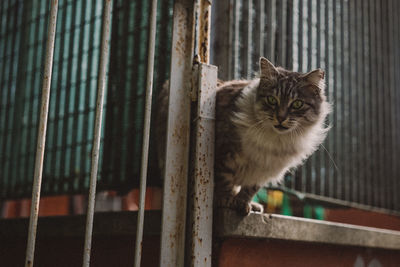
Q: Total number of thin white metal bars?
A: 3